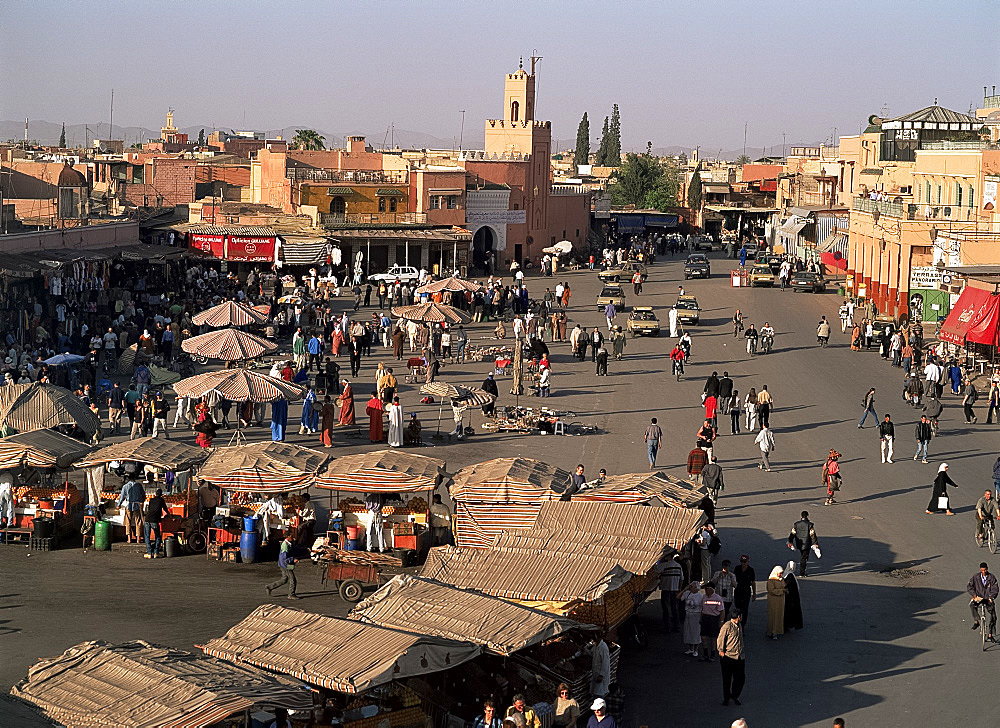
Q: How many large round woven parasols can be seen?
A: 5